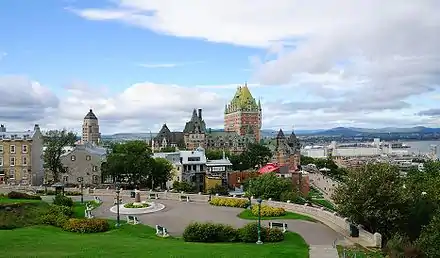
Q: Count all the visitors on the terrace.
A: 0